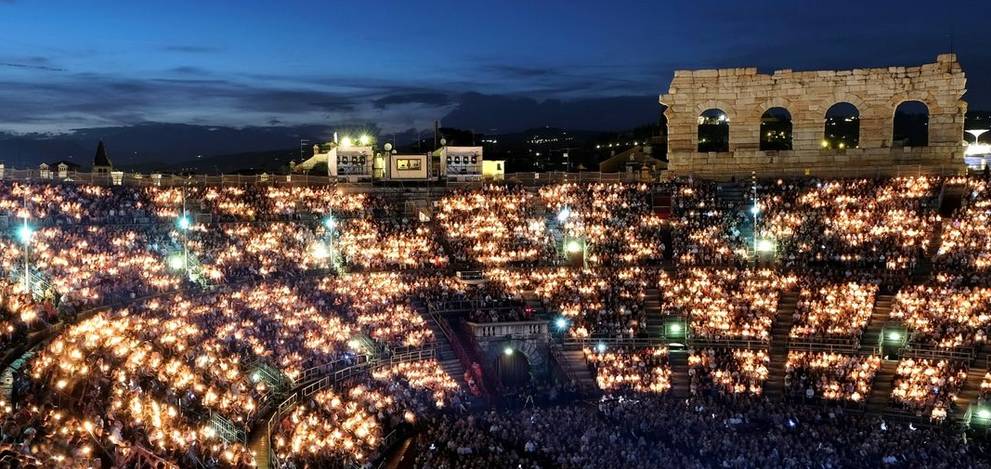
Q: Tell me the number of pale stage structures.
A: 3